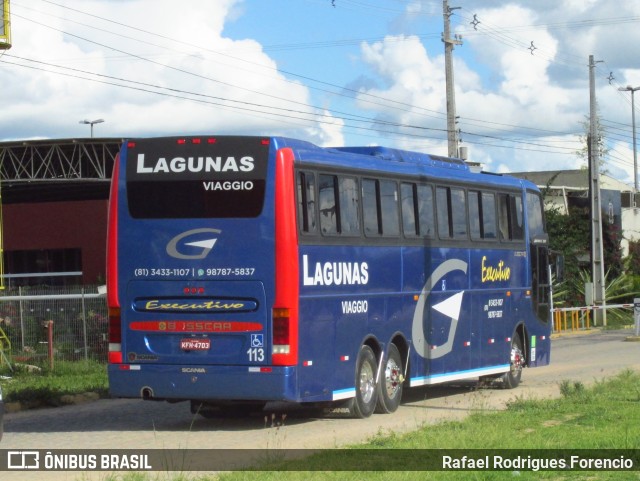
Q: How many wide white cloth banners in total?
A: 0